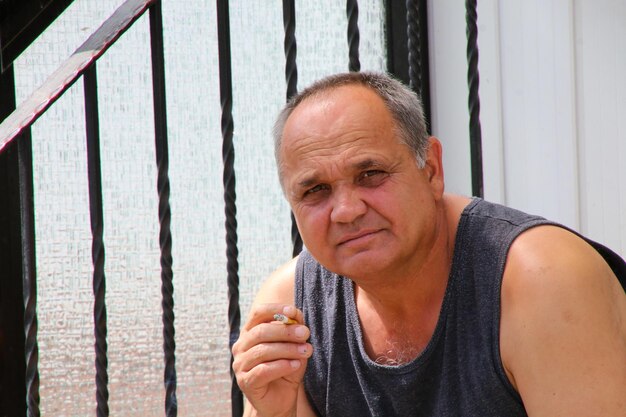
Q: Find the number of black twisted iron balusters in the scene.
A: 8